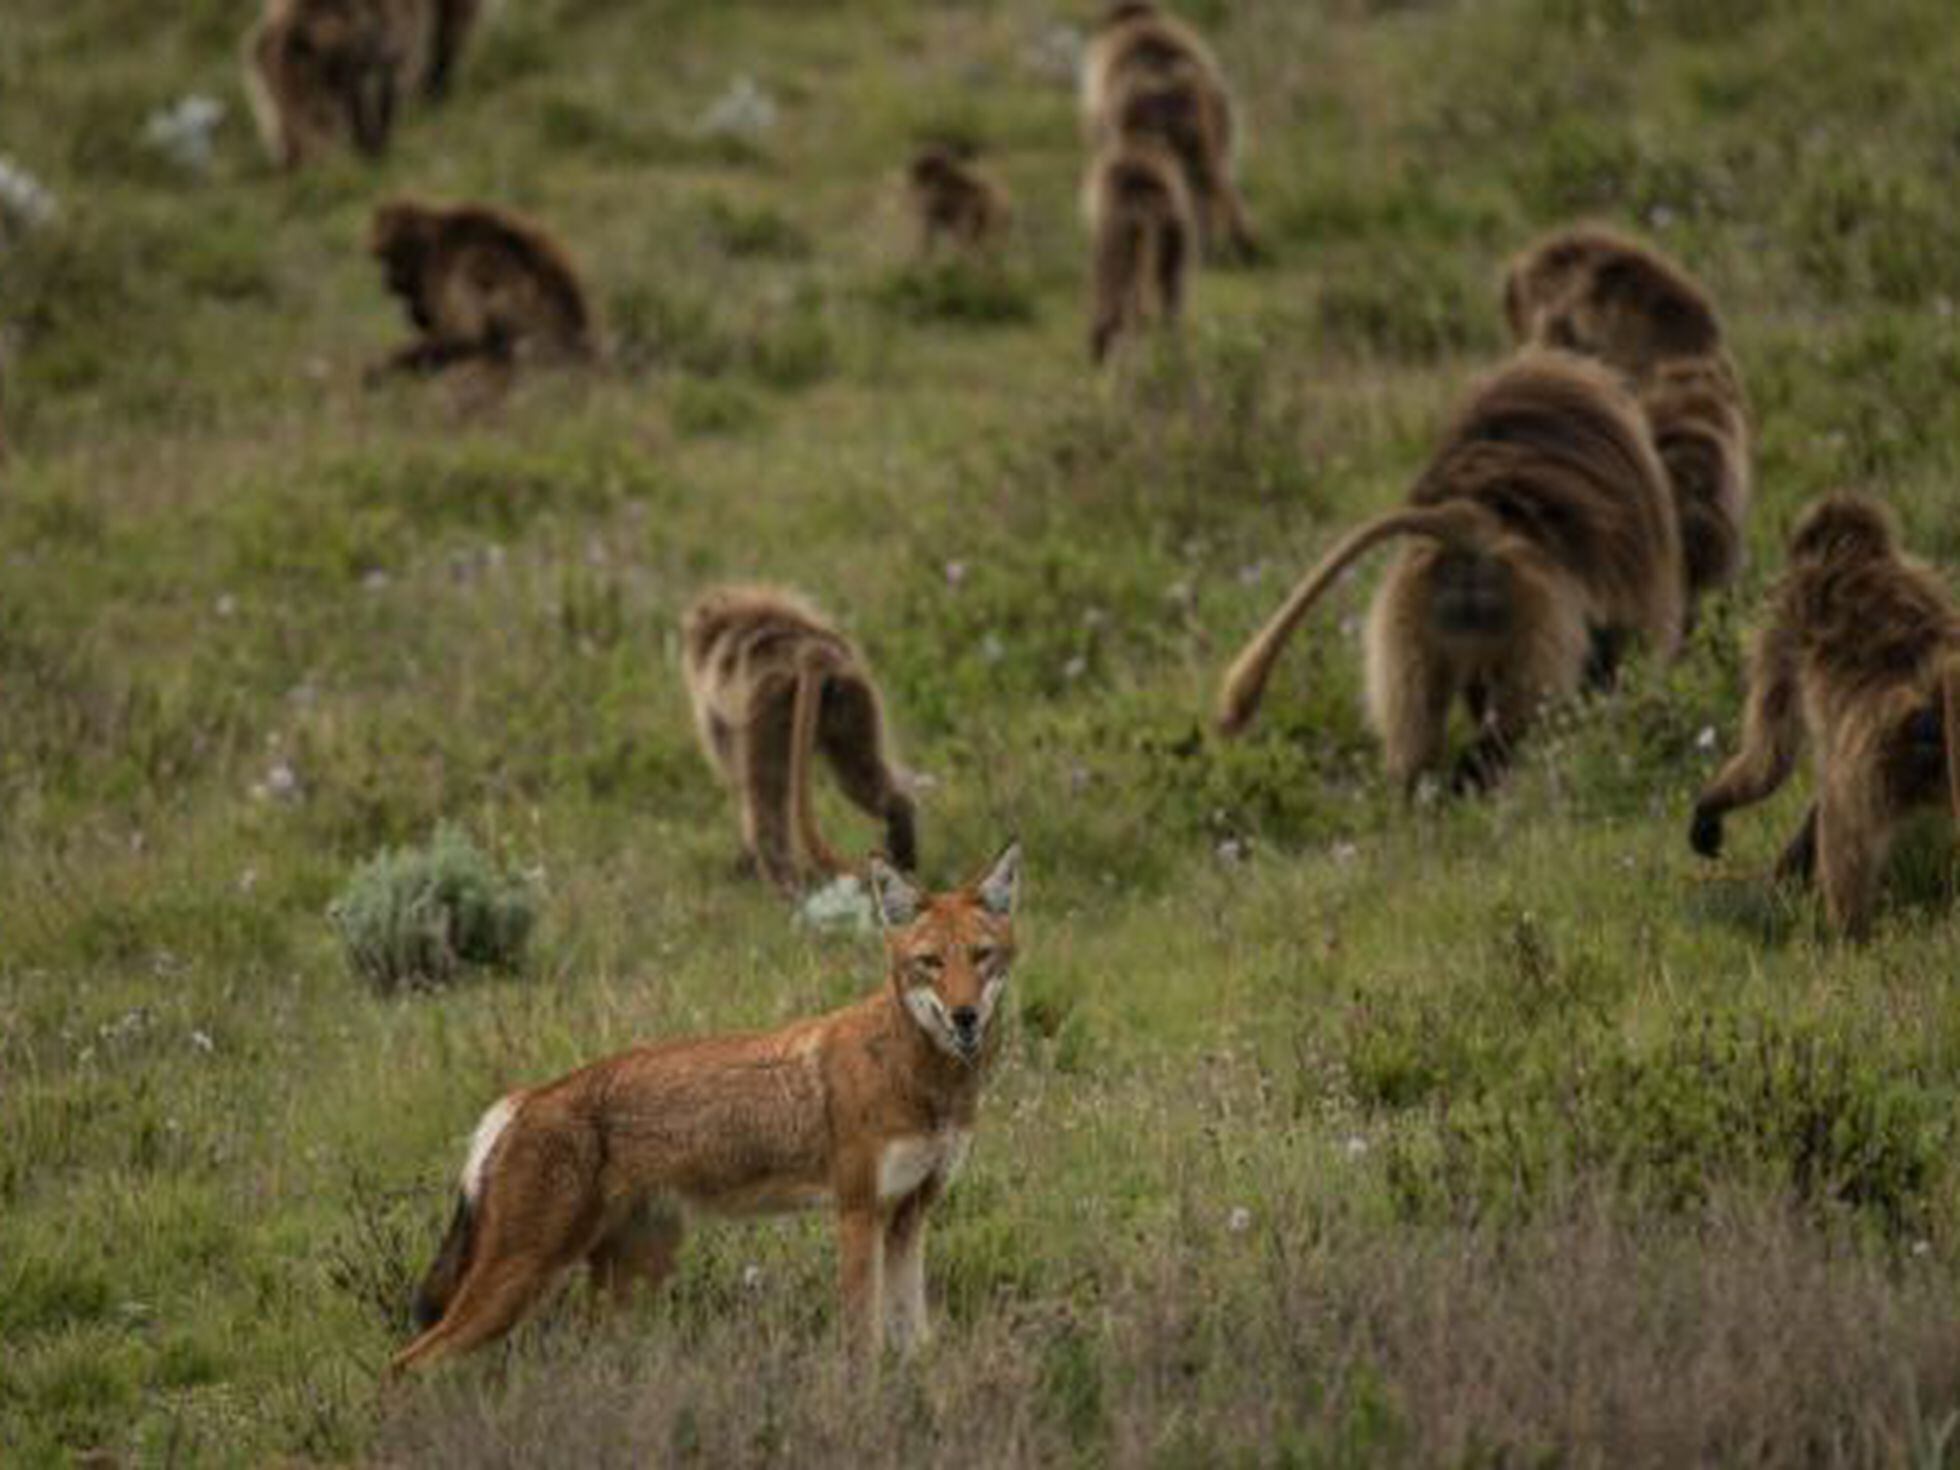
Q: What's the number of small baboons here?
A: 1